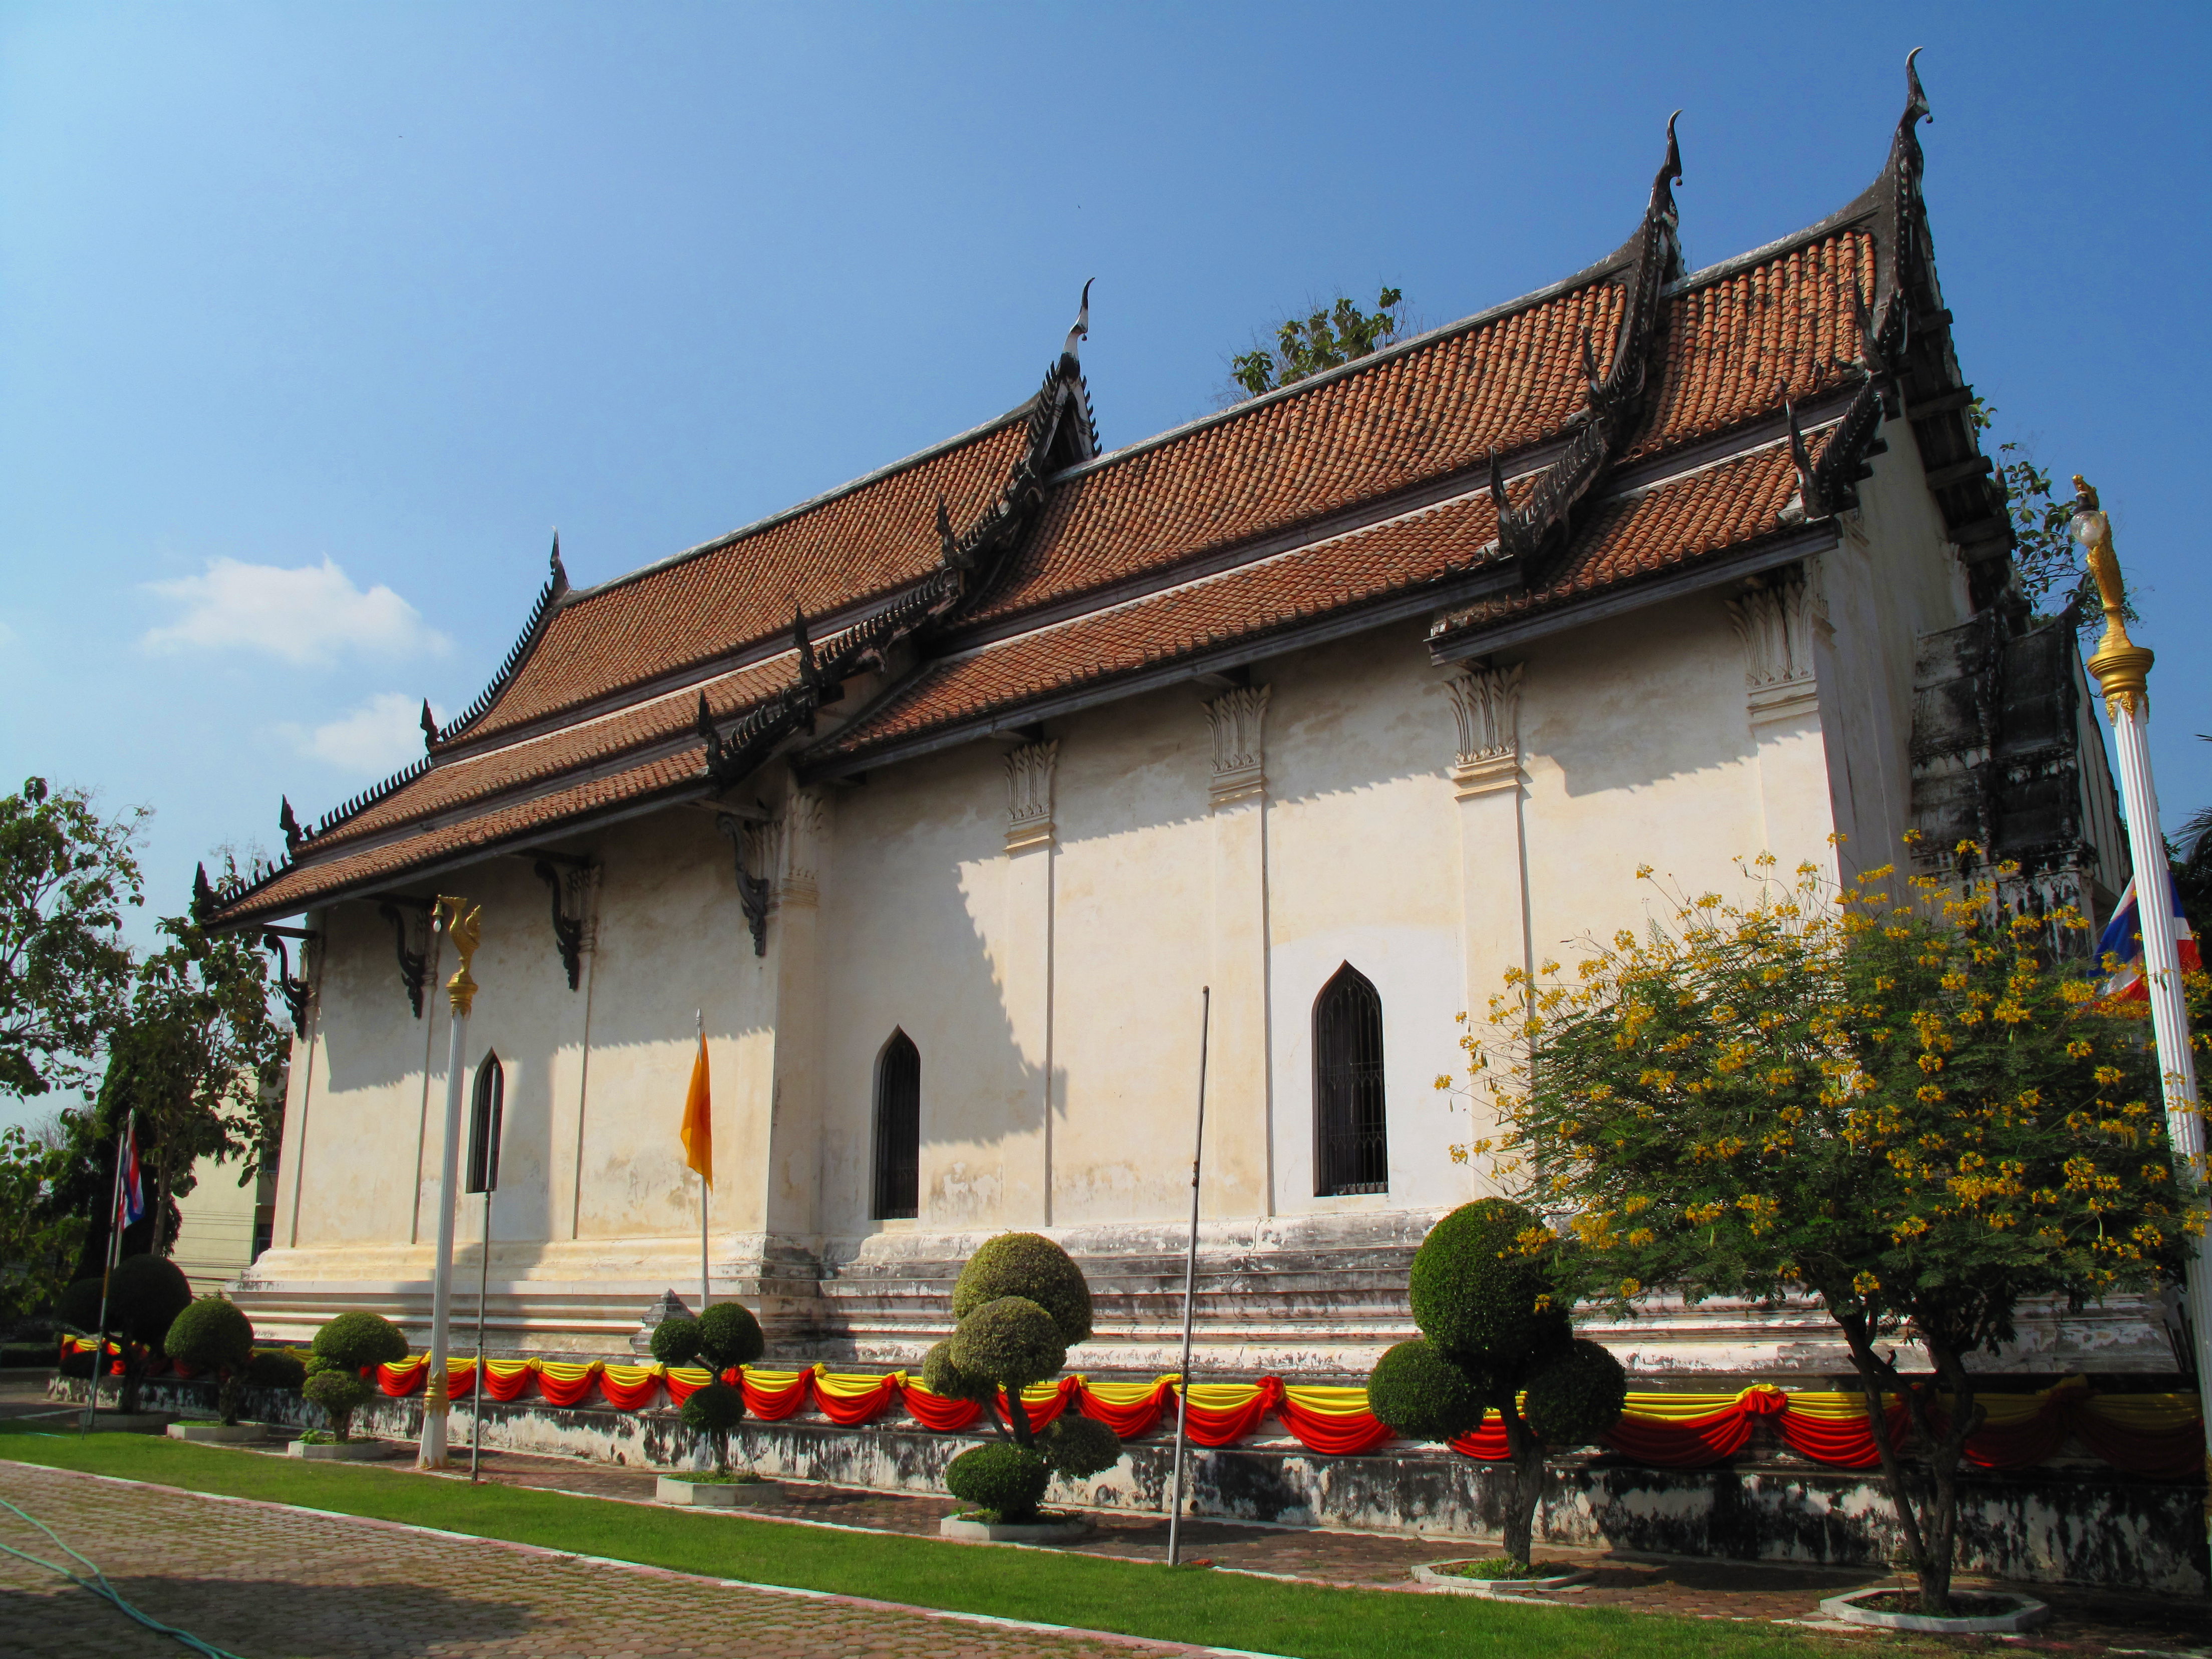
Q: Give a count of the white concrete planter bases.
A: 7